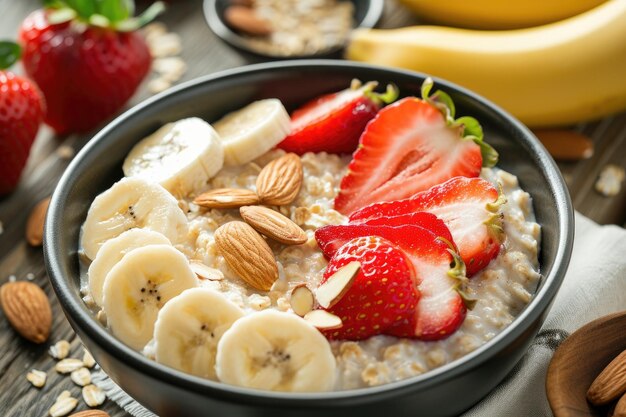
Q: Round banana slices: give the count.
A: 7